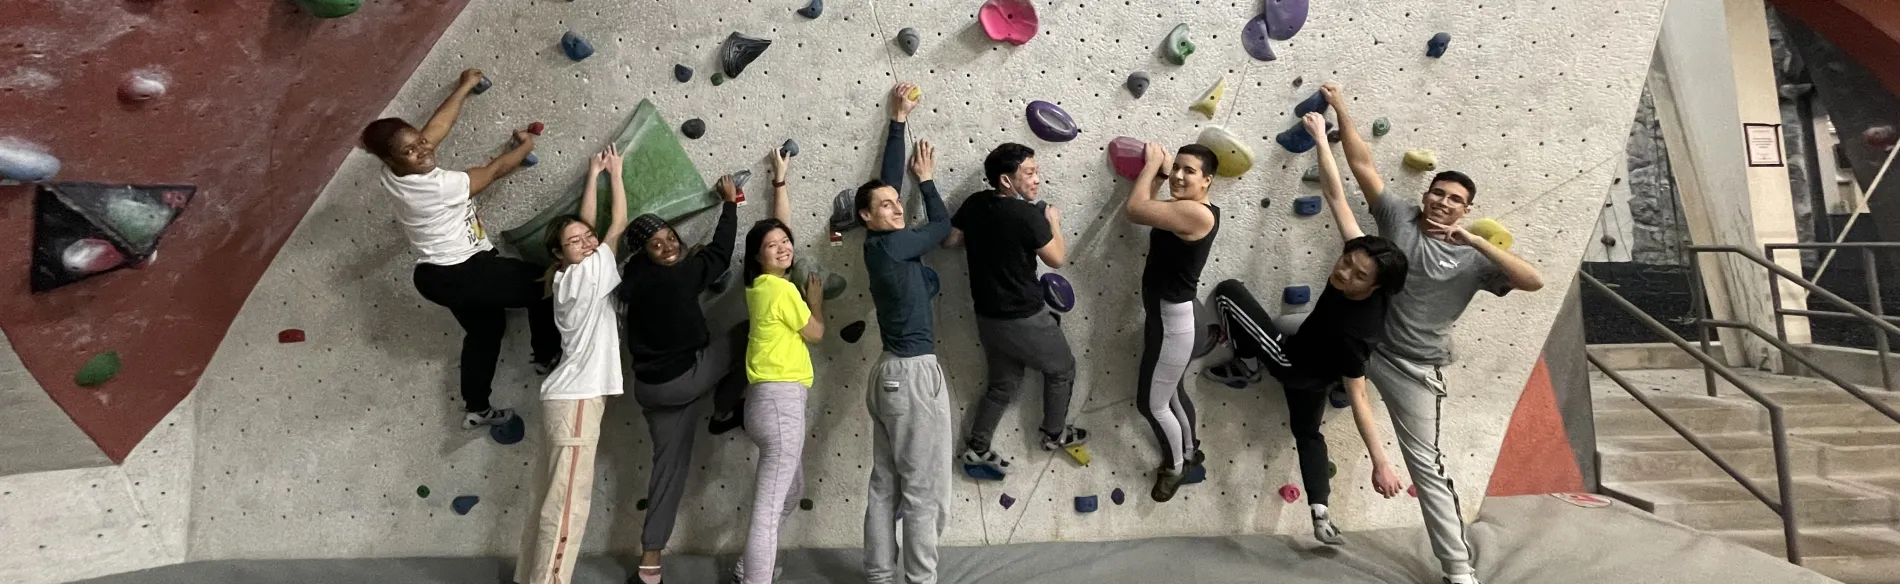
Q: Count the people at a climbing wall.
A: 9